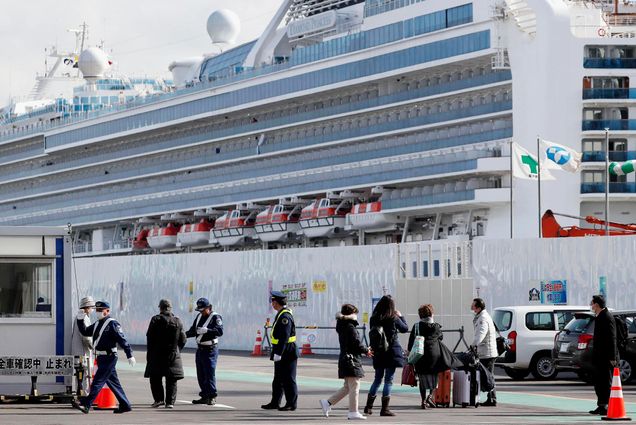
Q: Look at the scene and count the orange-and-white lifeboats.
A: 6